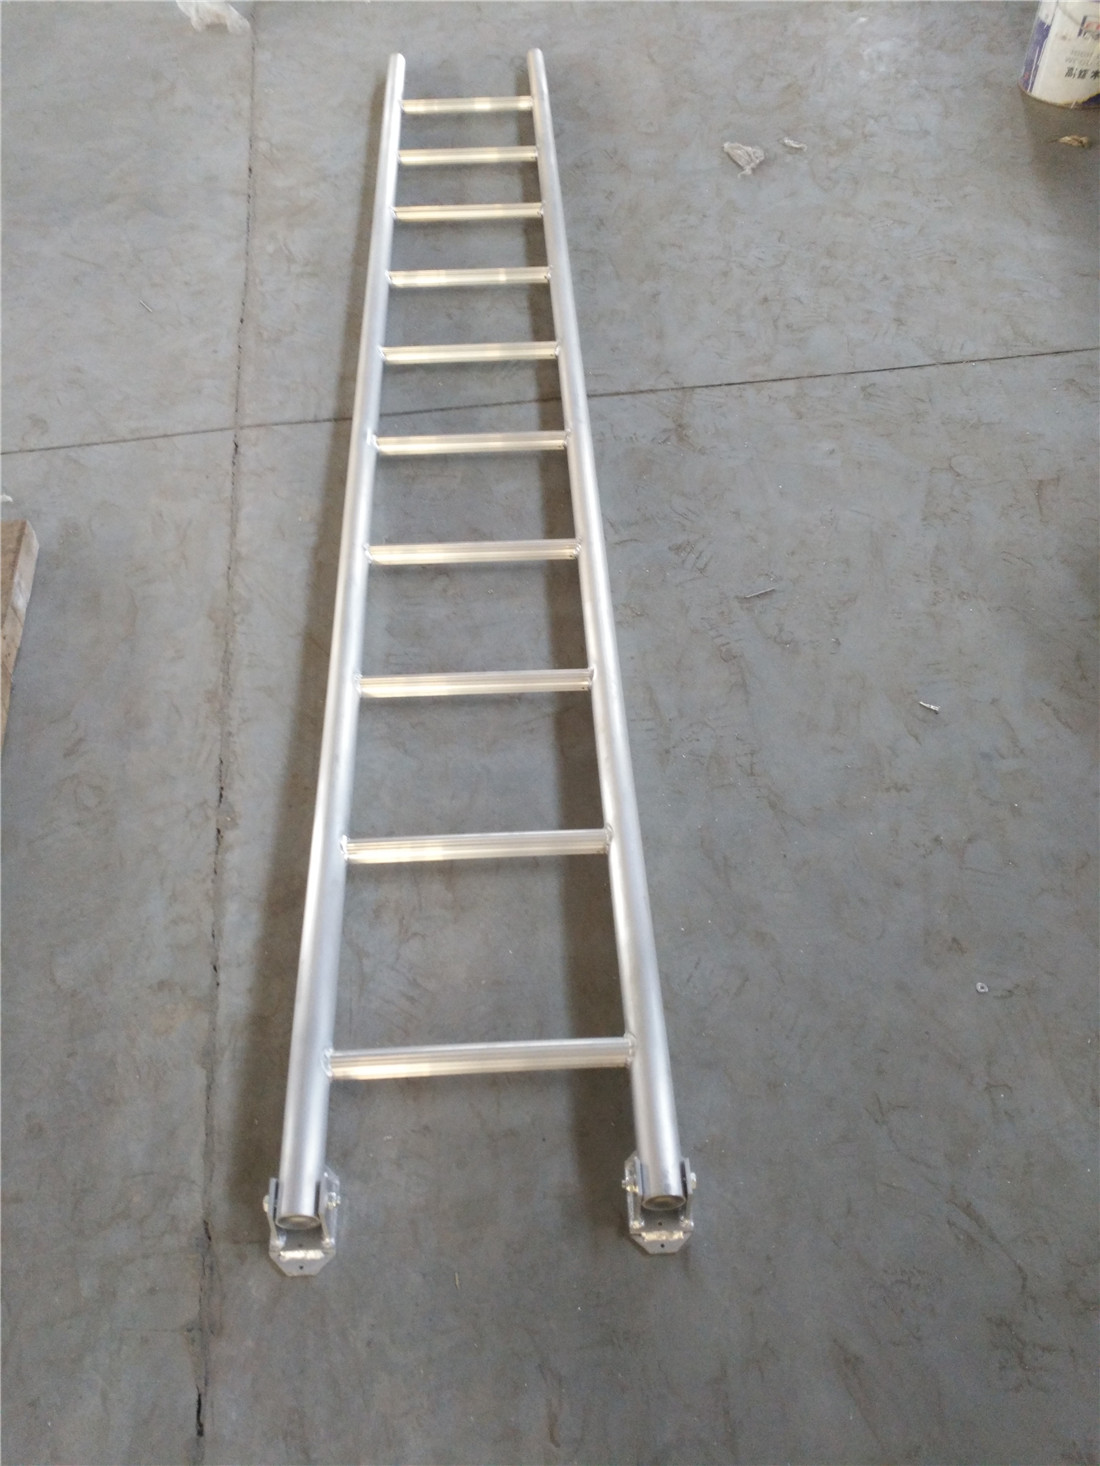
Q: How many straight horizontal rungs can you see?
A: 10